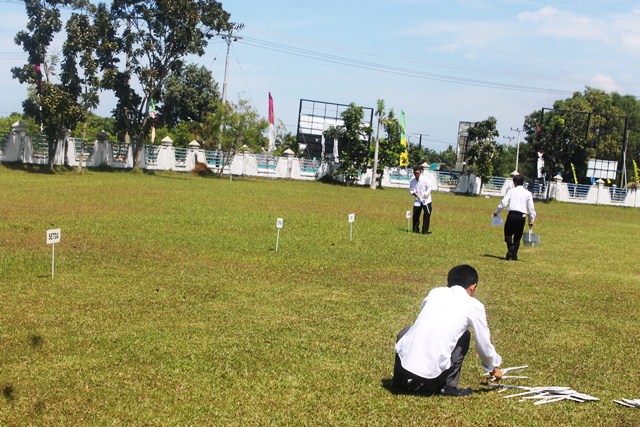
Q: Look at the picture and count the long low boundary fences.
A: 1